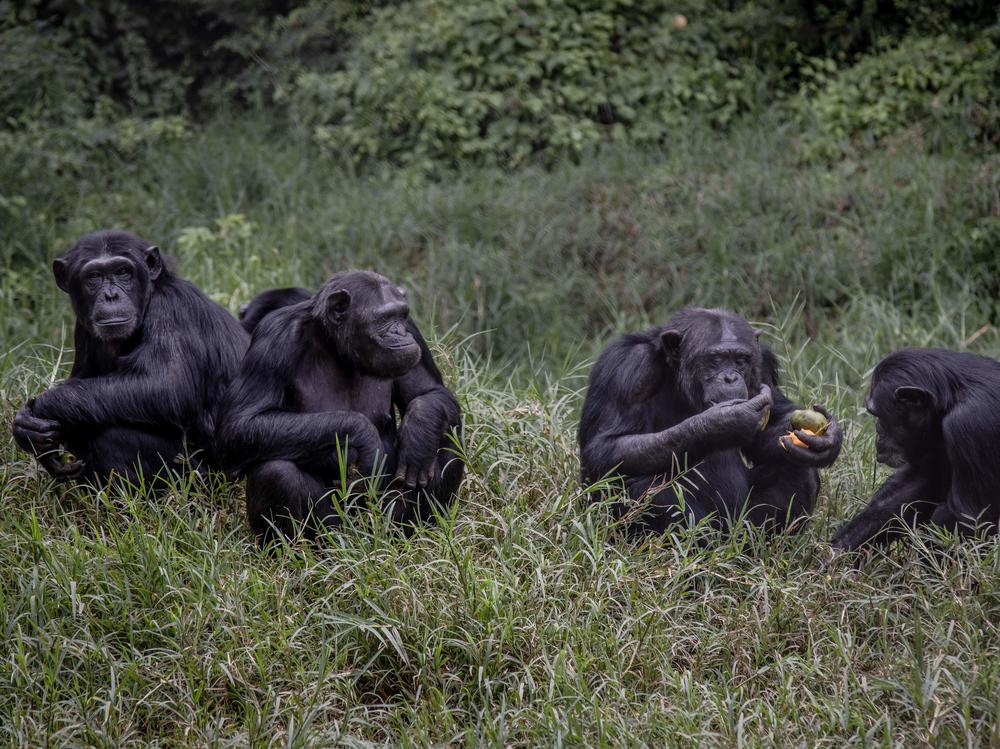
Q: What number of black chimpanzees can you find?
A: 5